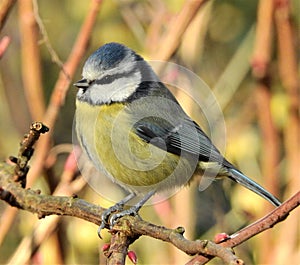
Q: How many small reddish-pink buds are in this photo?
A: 3